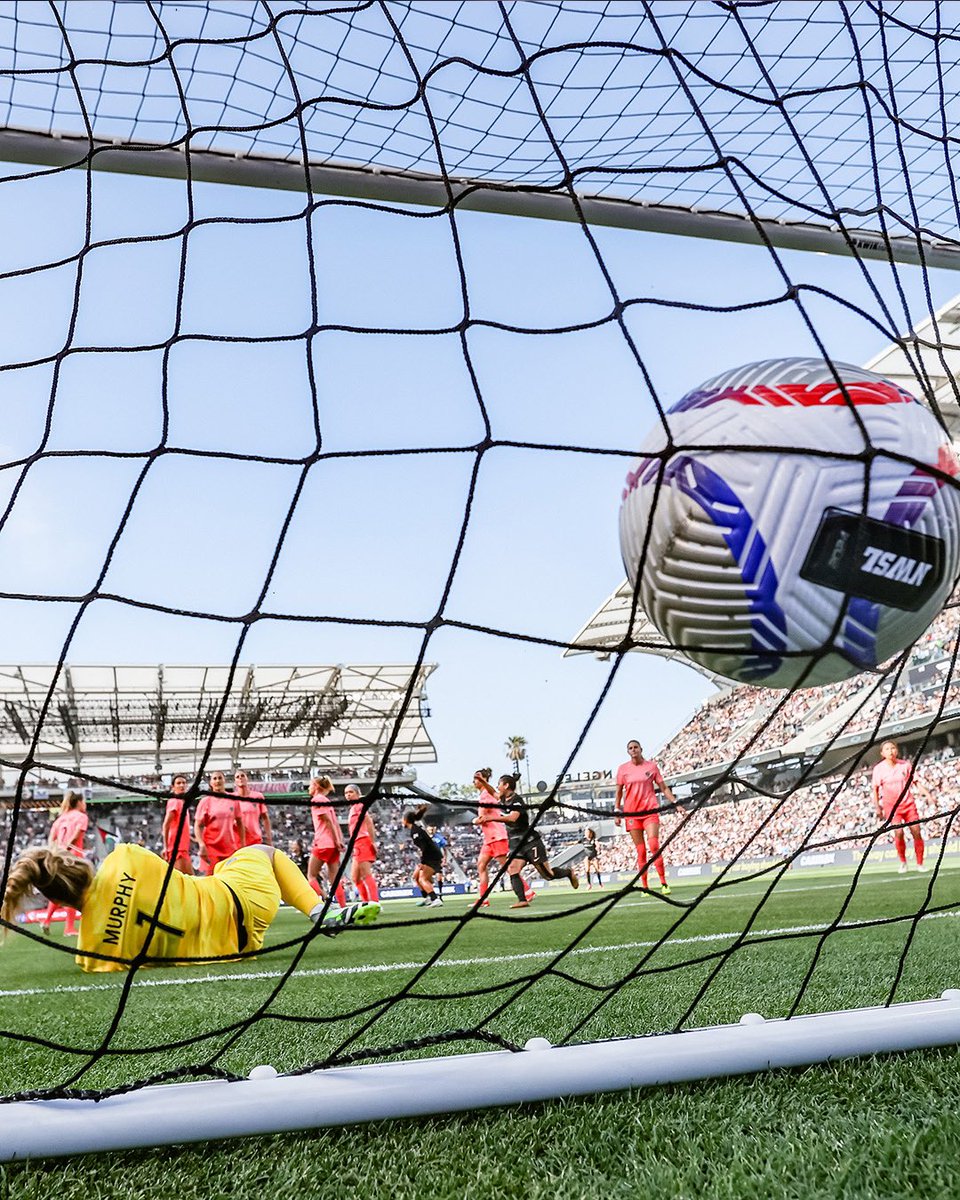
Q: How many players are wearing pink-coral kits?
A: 9